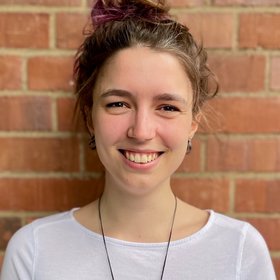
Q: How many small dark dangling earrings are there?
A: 2